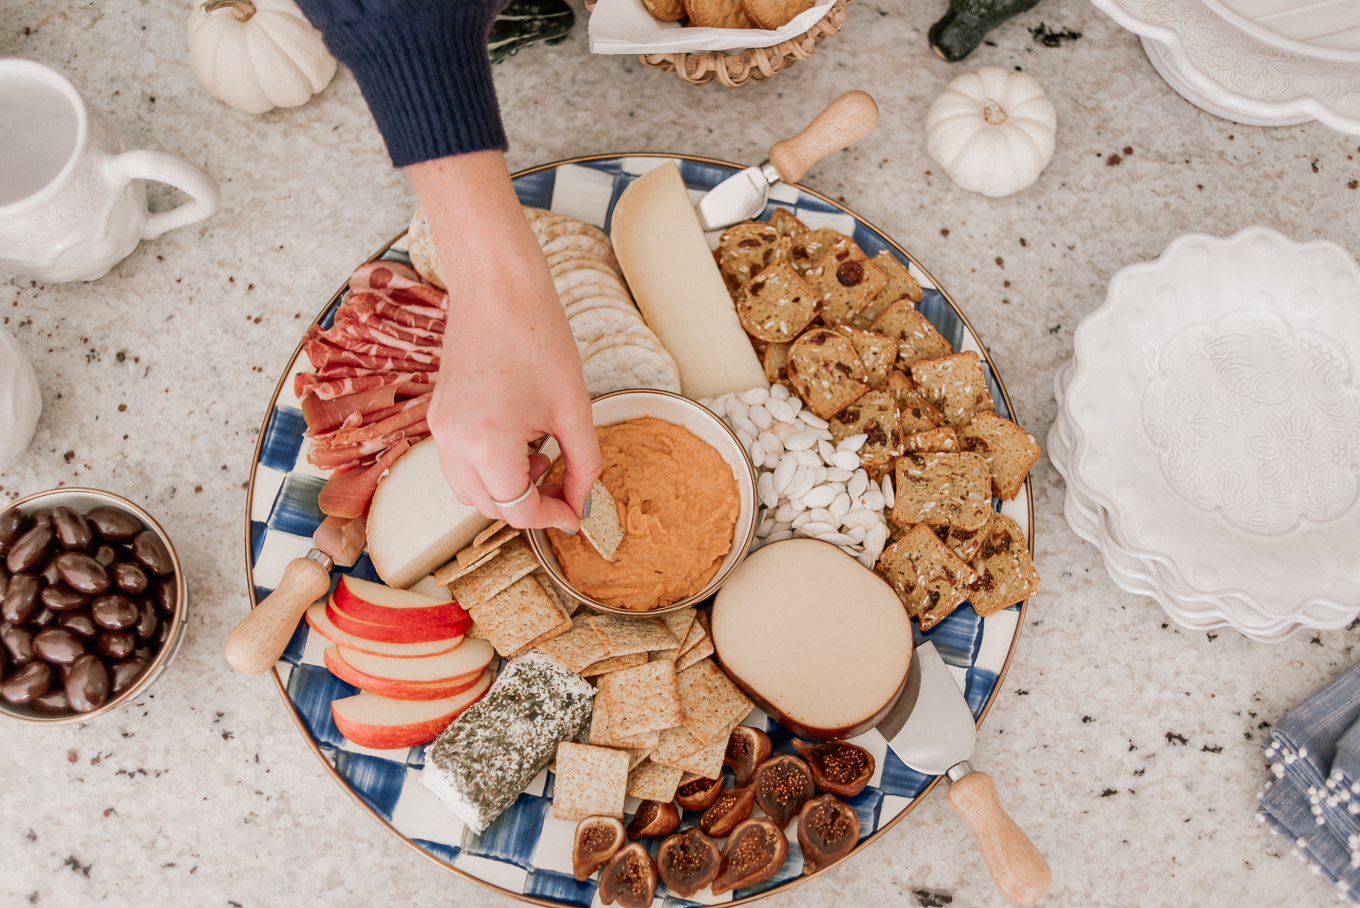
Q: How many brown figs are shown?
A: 11